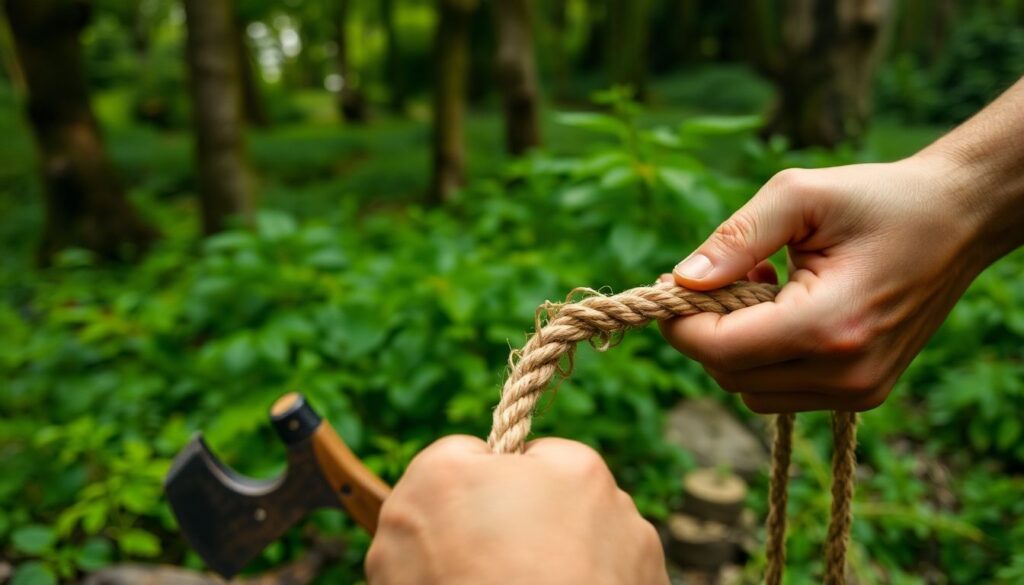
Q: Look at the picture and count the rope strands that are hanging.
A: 2